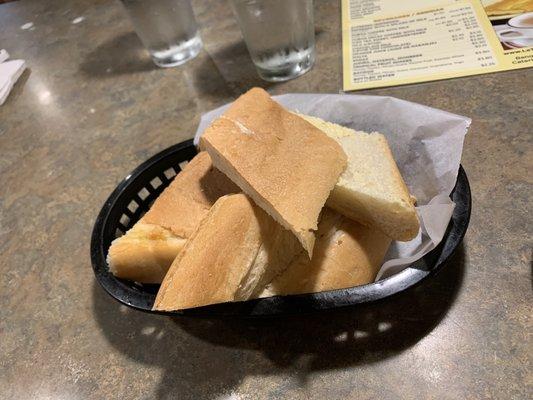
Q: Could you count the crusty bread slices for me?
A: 5